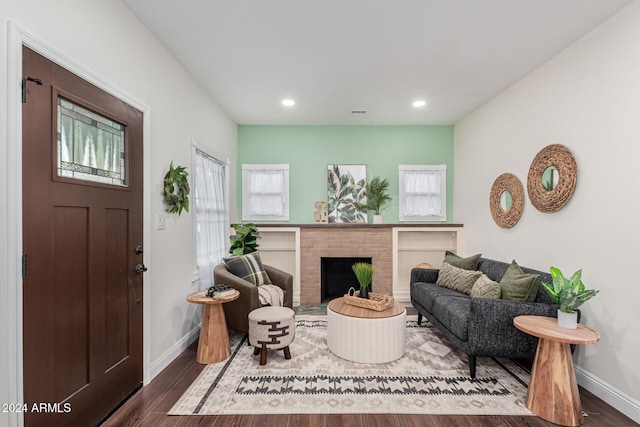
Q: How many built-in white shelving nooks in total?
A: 2